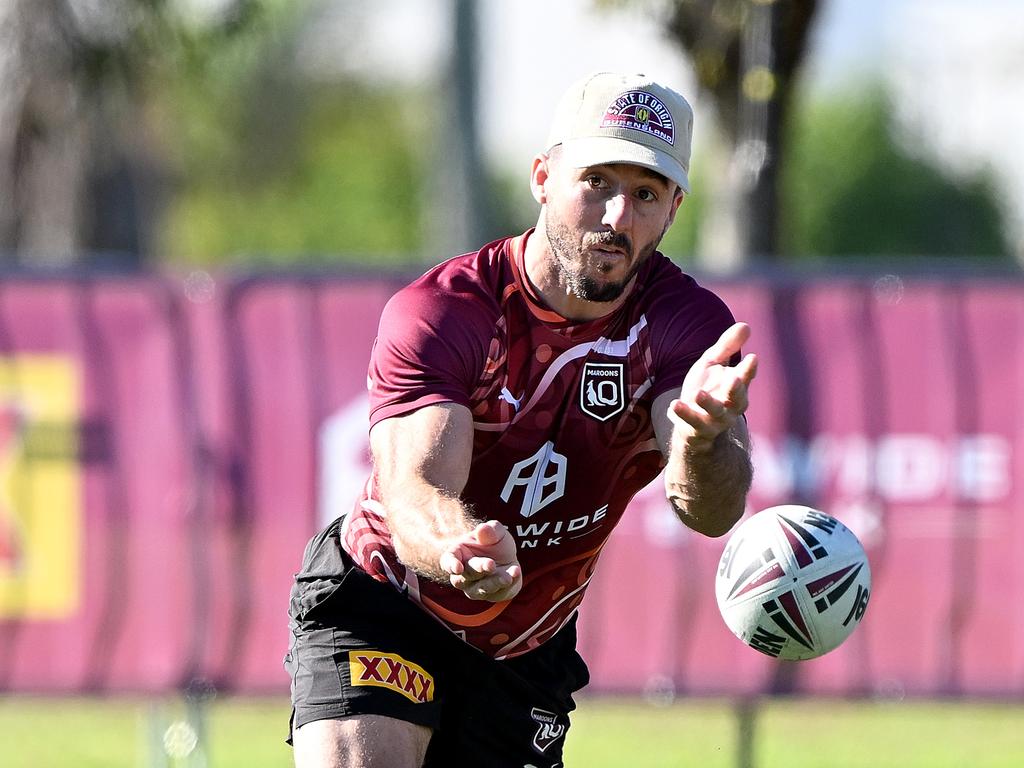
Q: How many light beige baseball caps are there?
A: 1